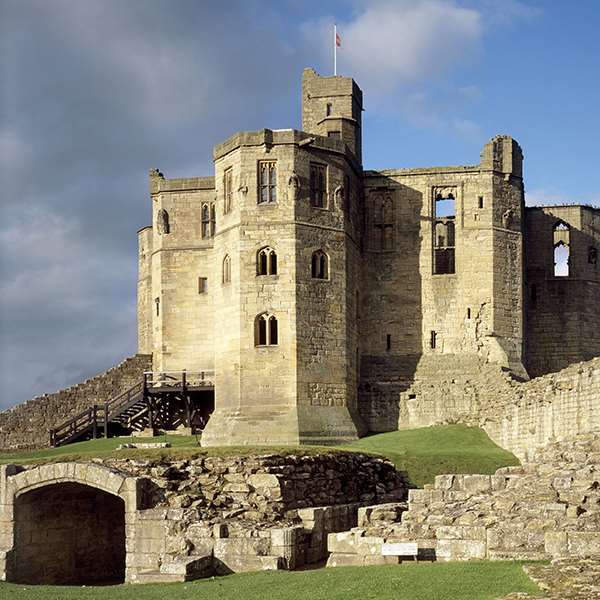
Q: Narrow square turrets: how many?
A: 1